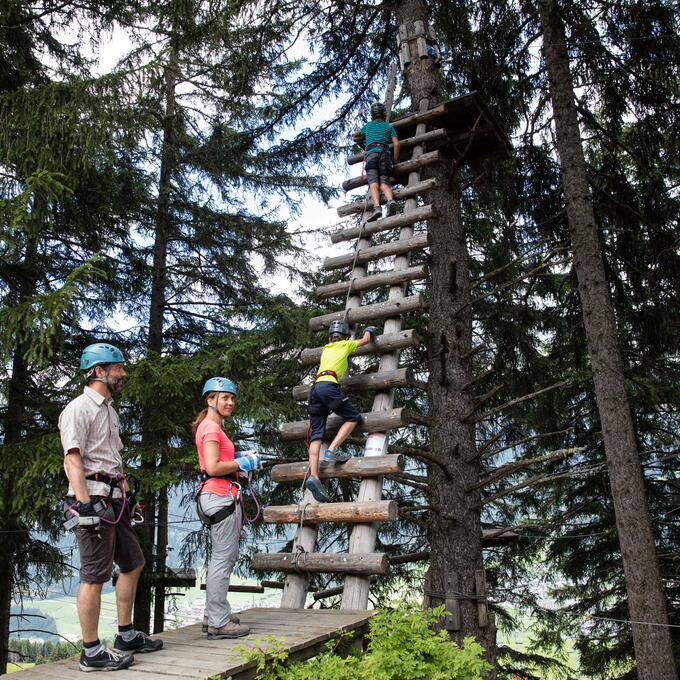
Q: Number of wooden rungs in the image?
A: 14